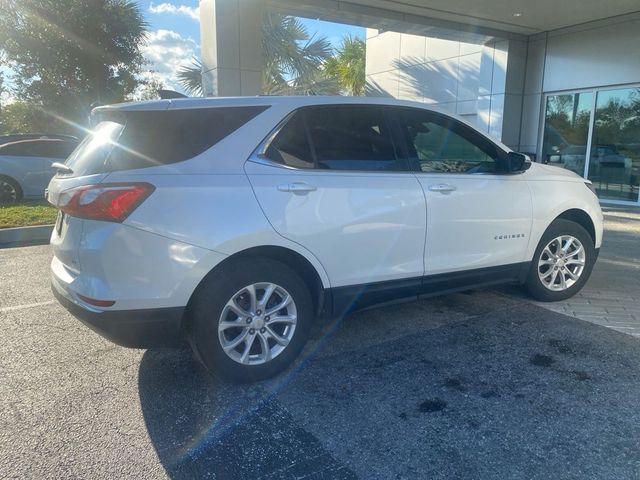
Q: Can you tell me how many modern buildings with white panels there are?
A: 1